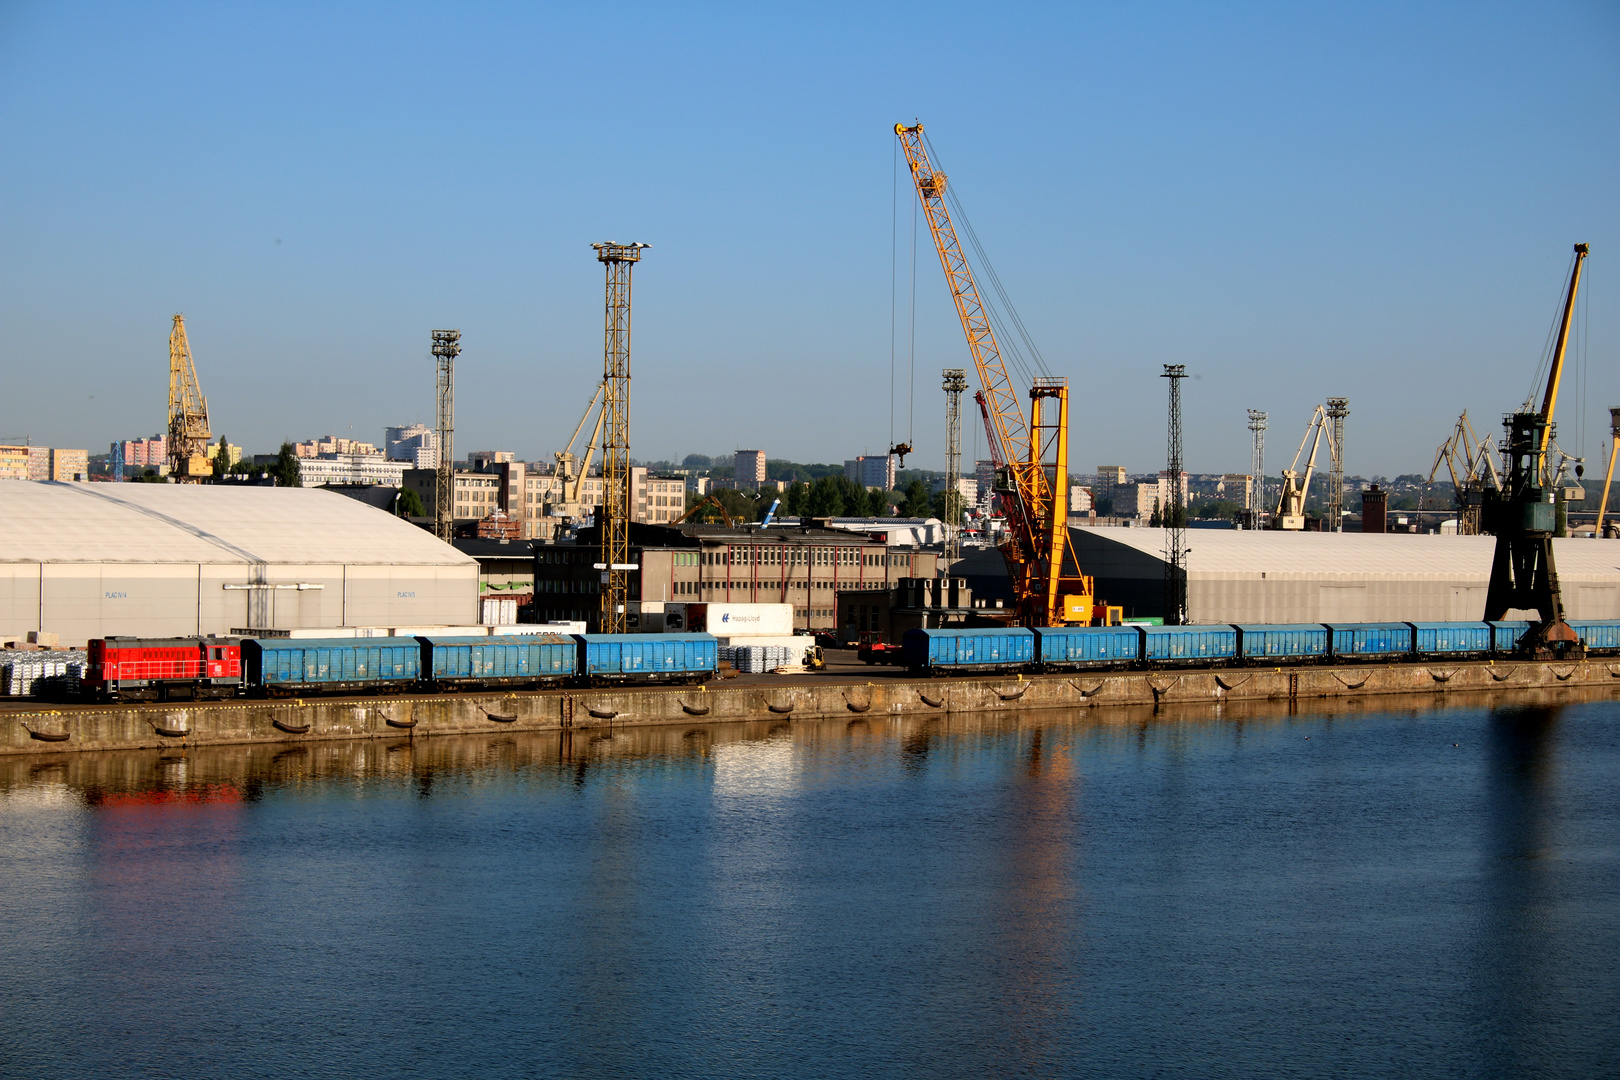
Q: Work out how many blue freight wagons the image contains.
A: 11